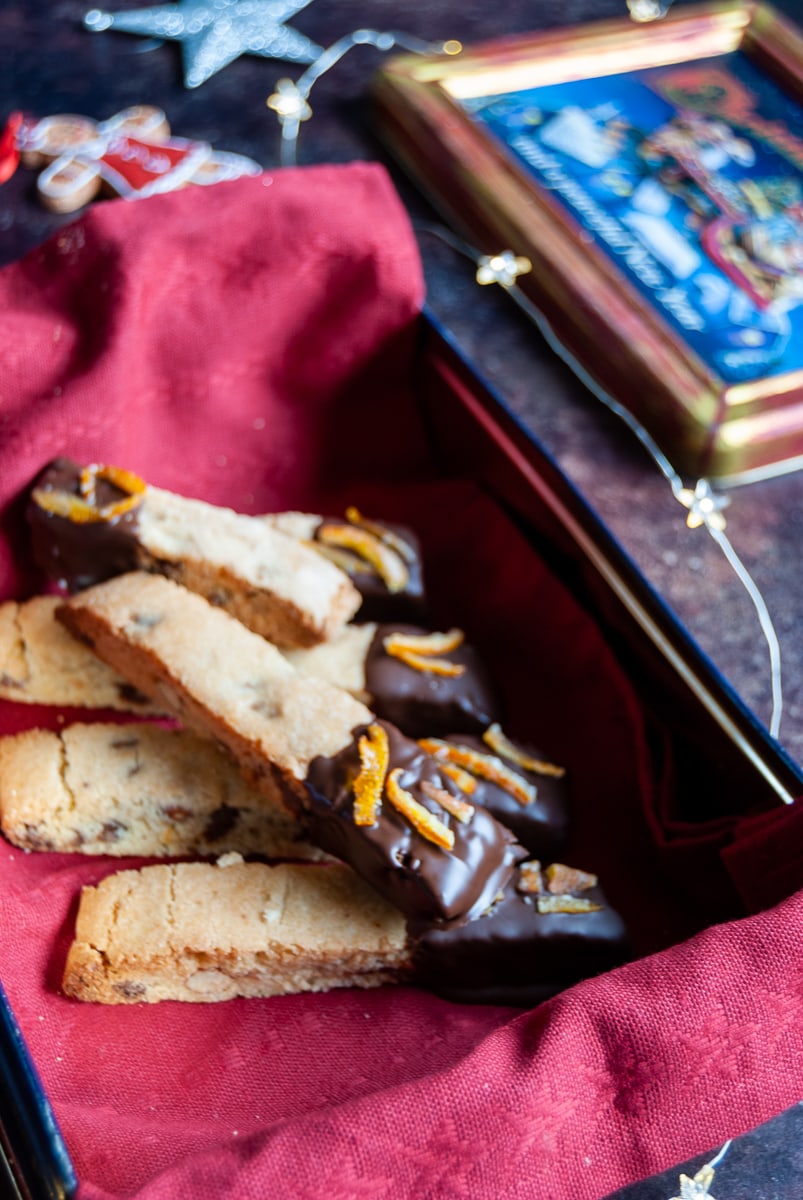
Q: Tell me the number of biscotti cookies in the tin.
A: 6